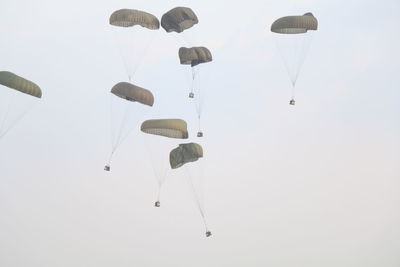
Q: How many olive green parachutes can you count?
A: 8